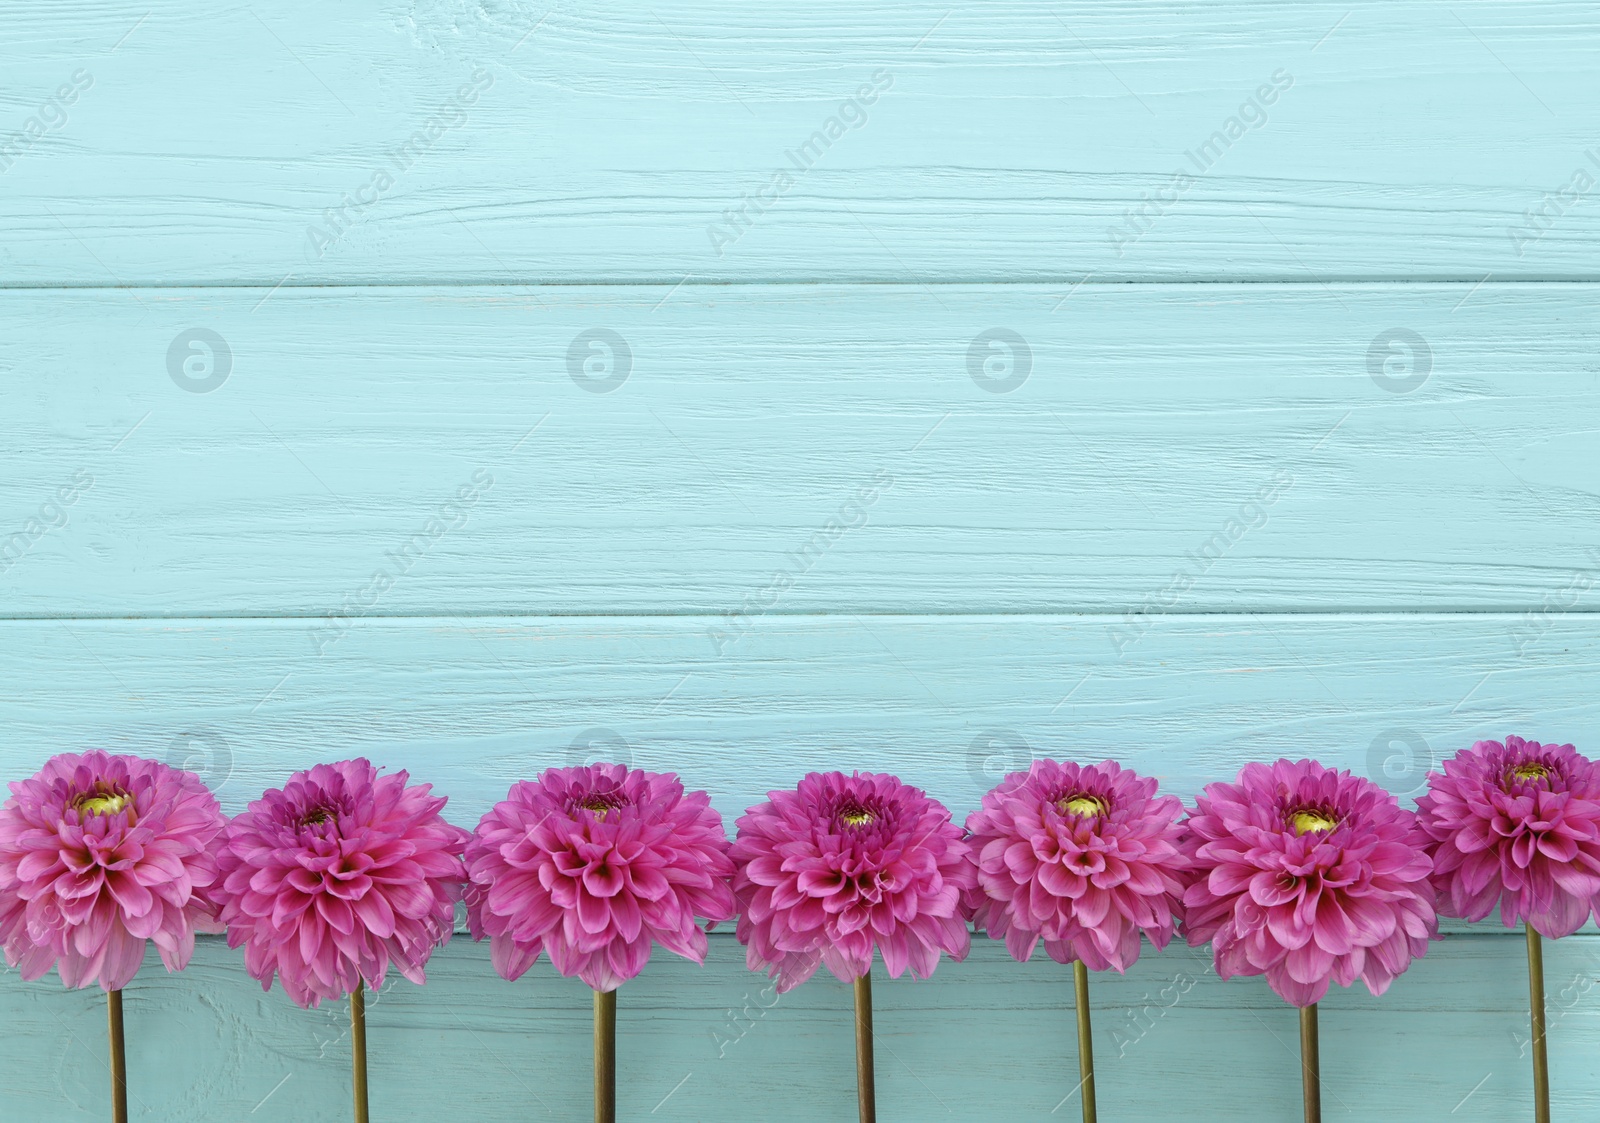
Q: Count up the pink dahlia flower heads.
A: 7